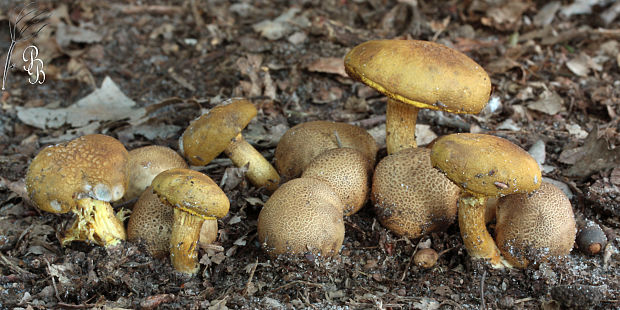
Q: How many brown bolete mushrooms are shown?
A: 5